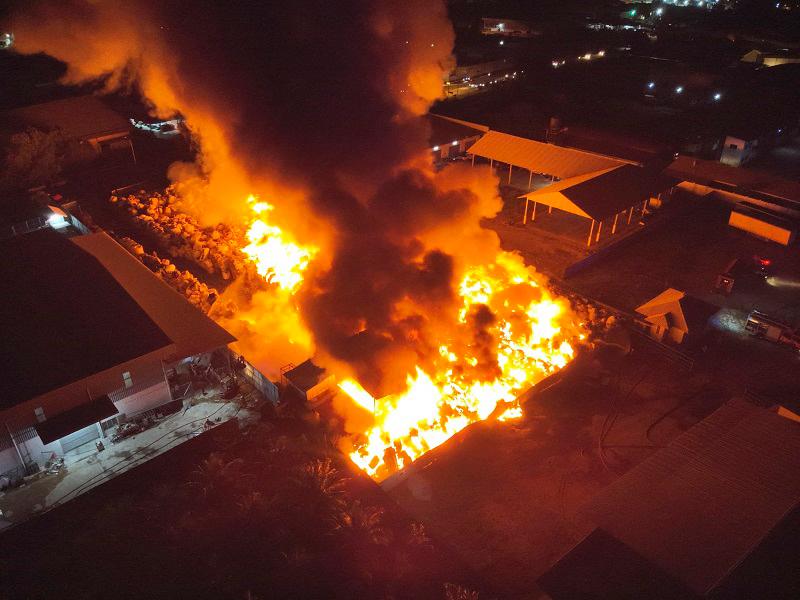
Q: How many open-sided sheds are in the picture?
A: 2